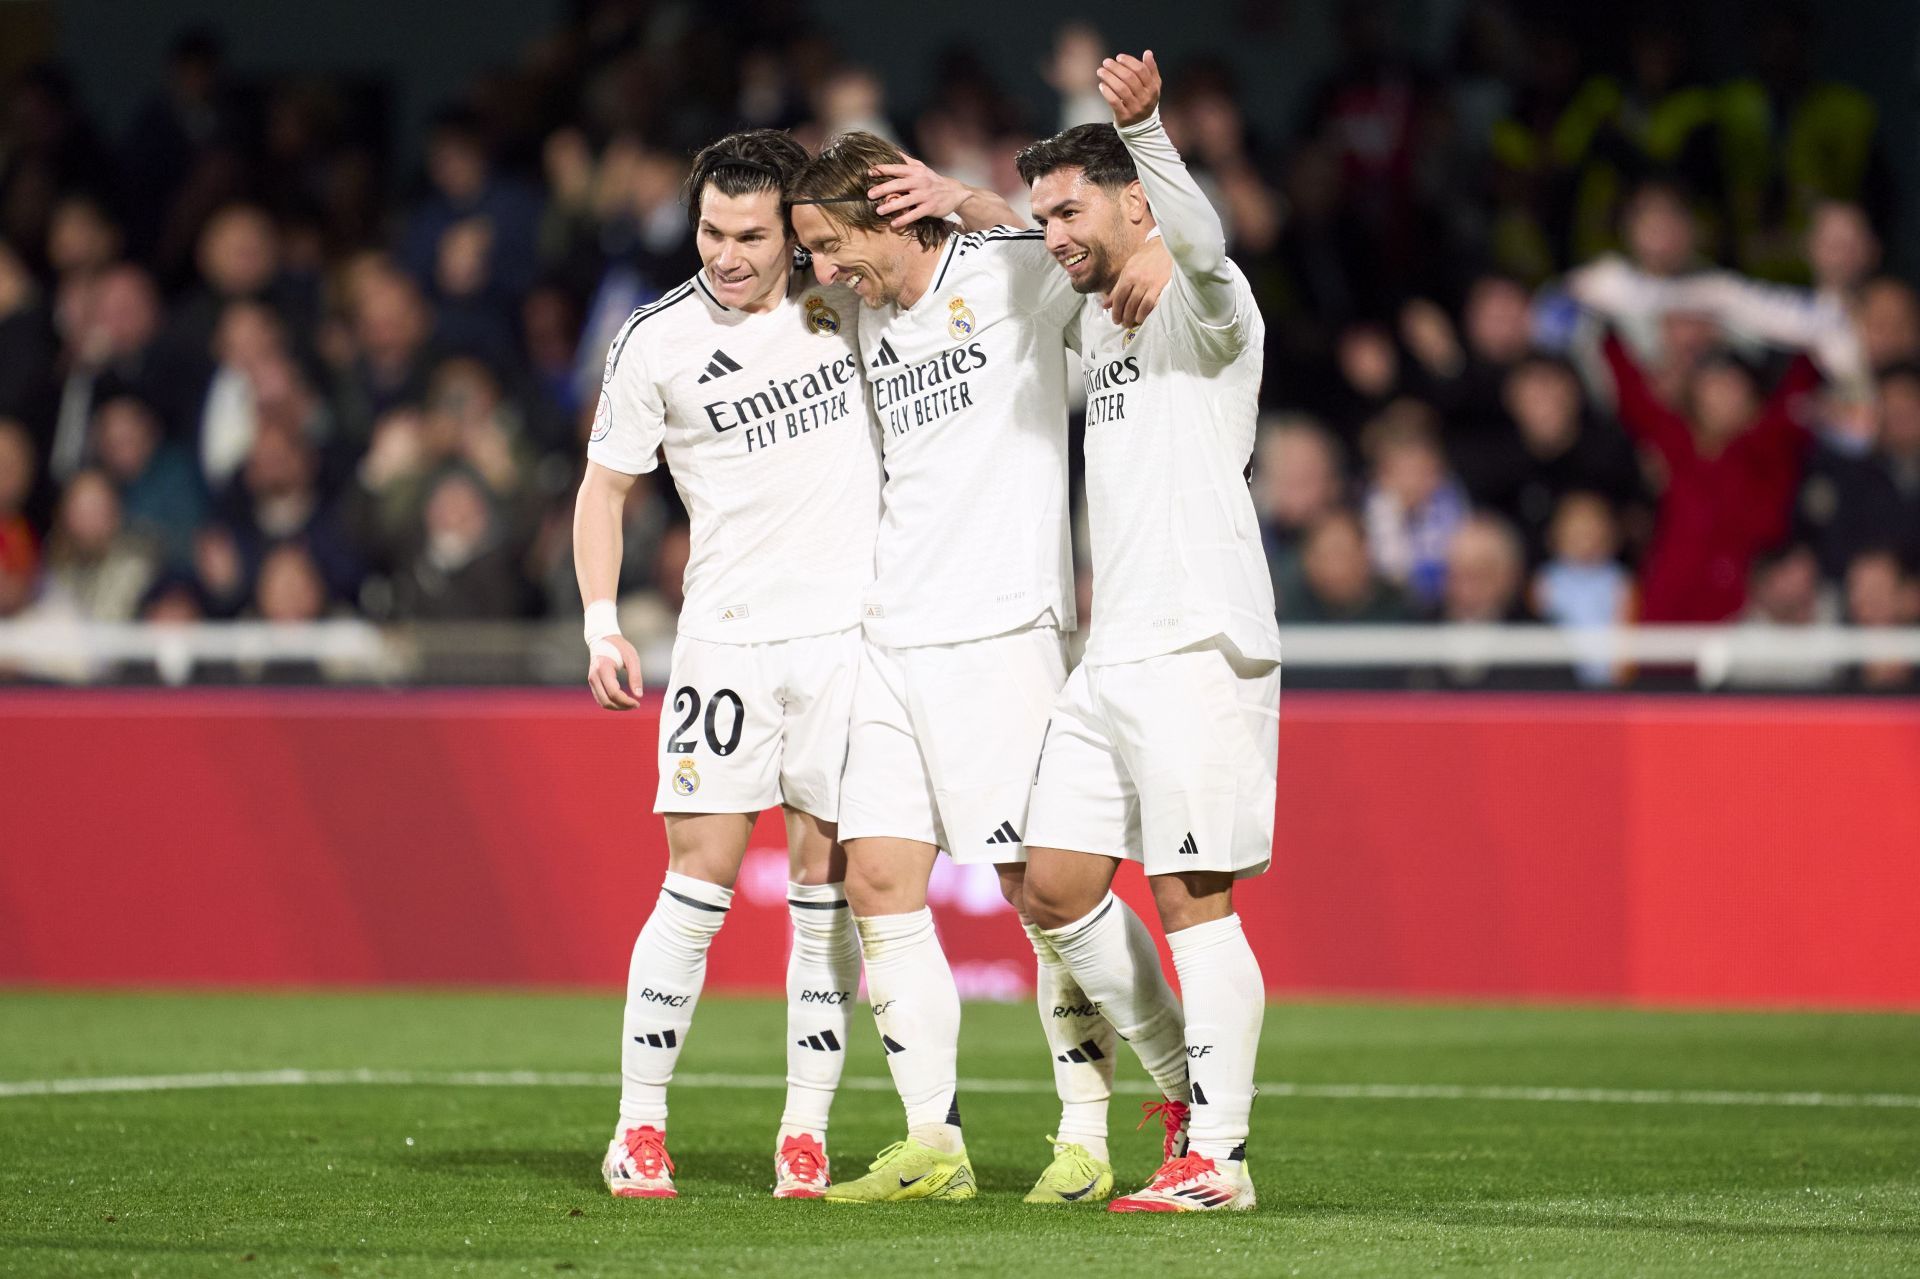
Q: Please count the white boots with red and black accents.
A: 4